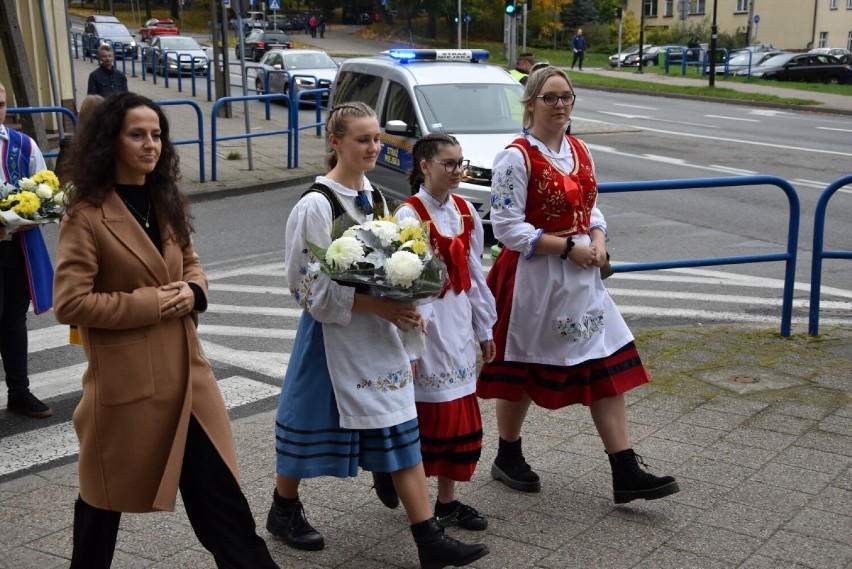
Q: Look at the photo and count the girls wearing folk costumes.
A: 3